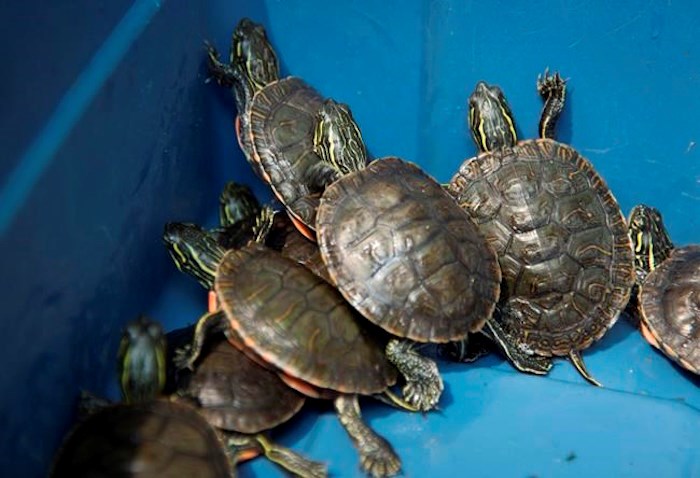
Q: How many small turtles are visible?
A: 8